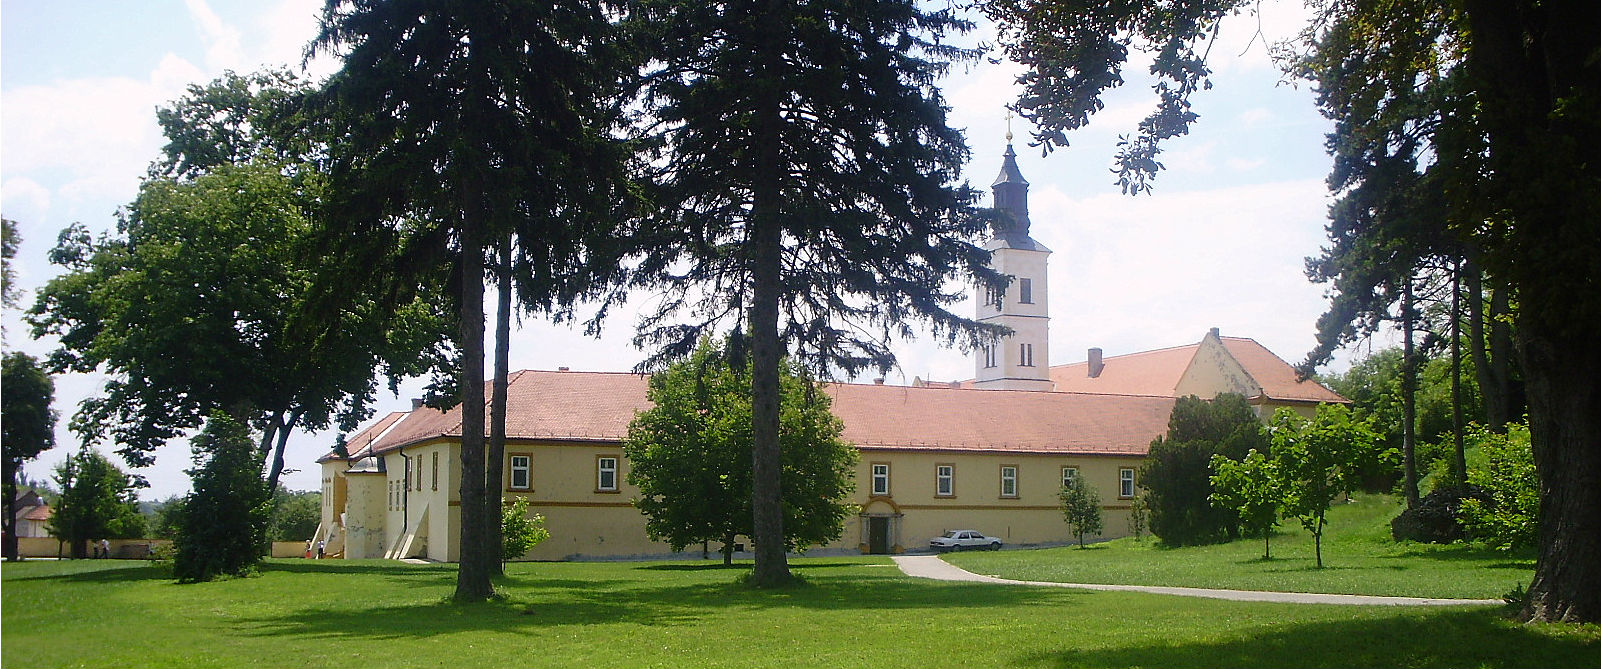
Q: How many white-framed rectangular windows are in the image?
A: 7